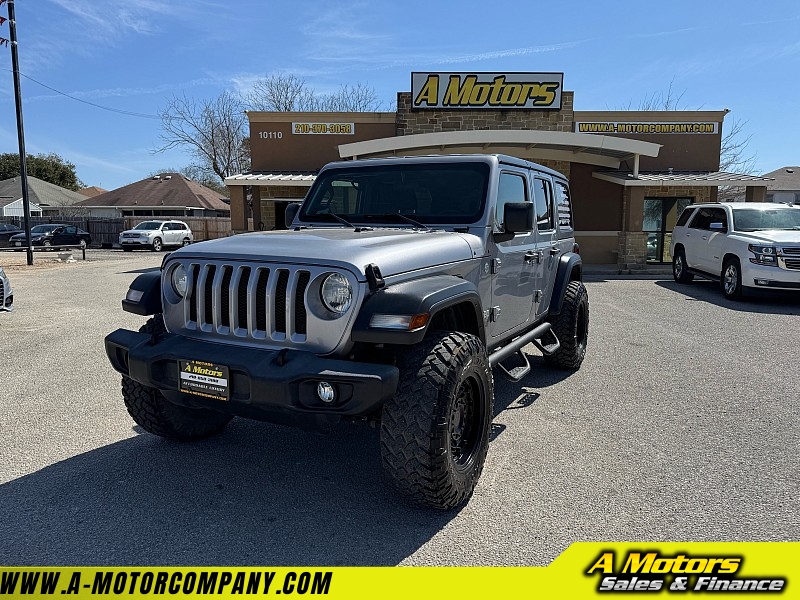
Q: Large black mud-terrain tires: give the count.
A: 3